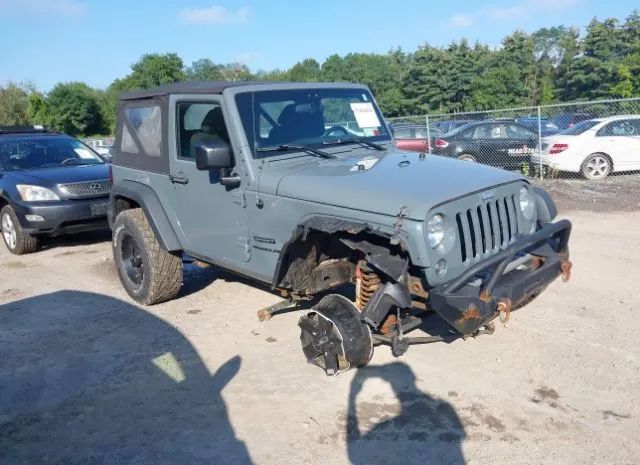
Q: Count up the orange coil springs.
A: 1